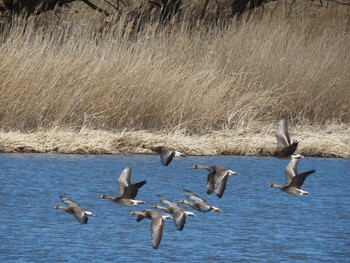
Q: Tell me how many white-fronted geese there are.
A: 9